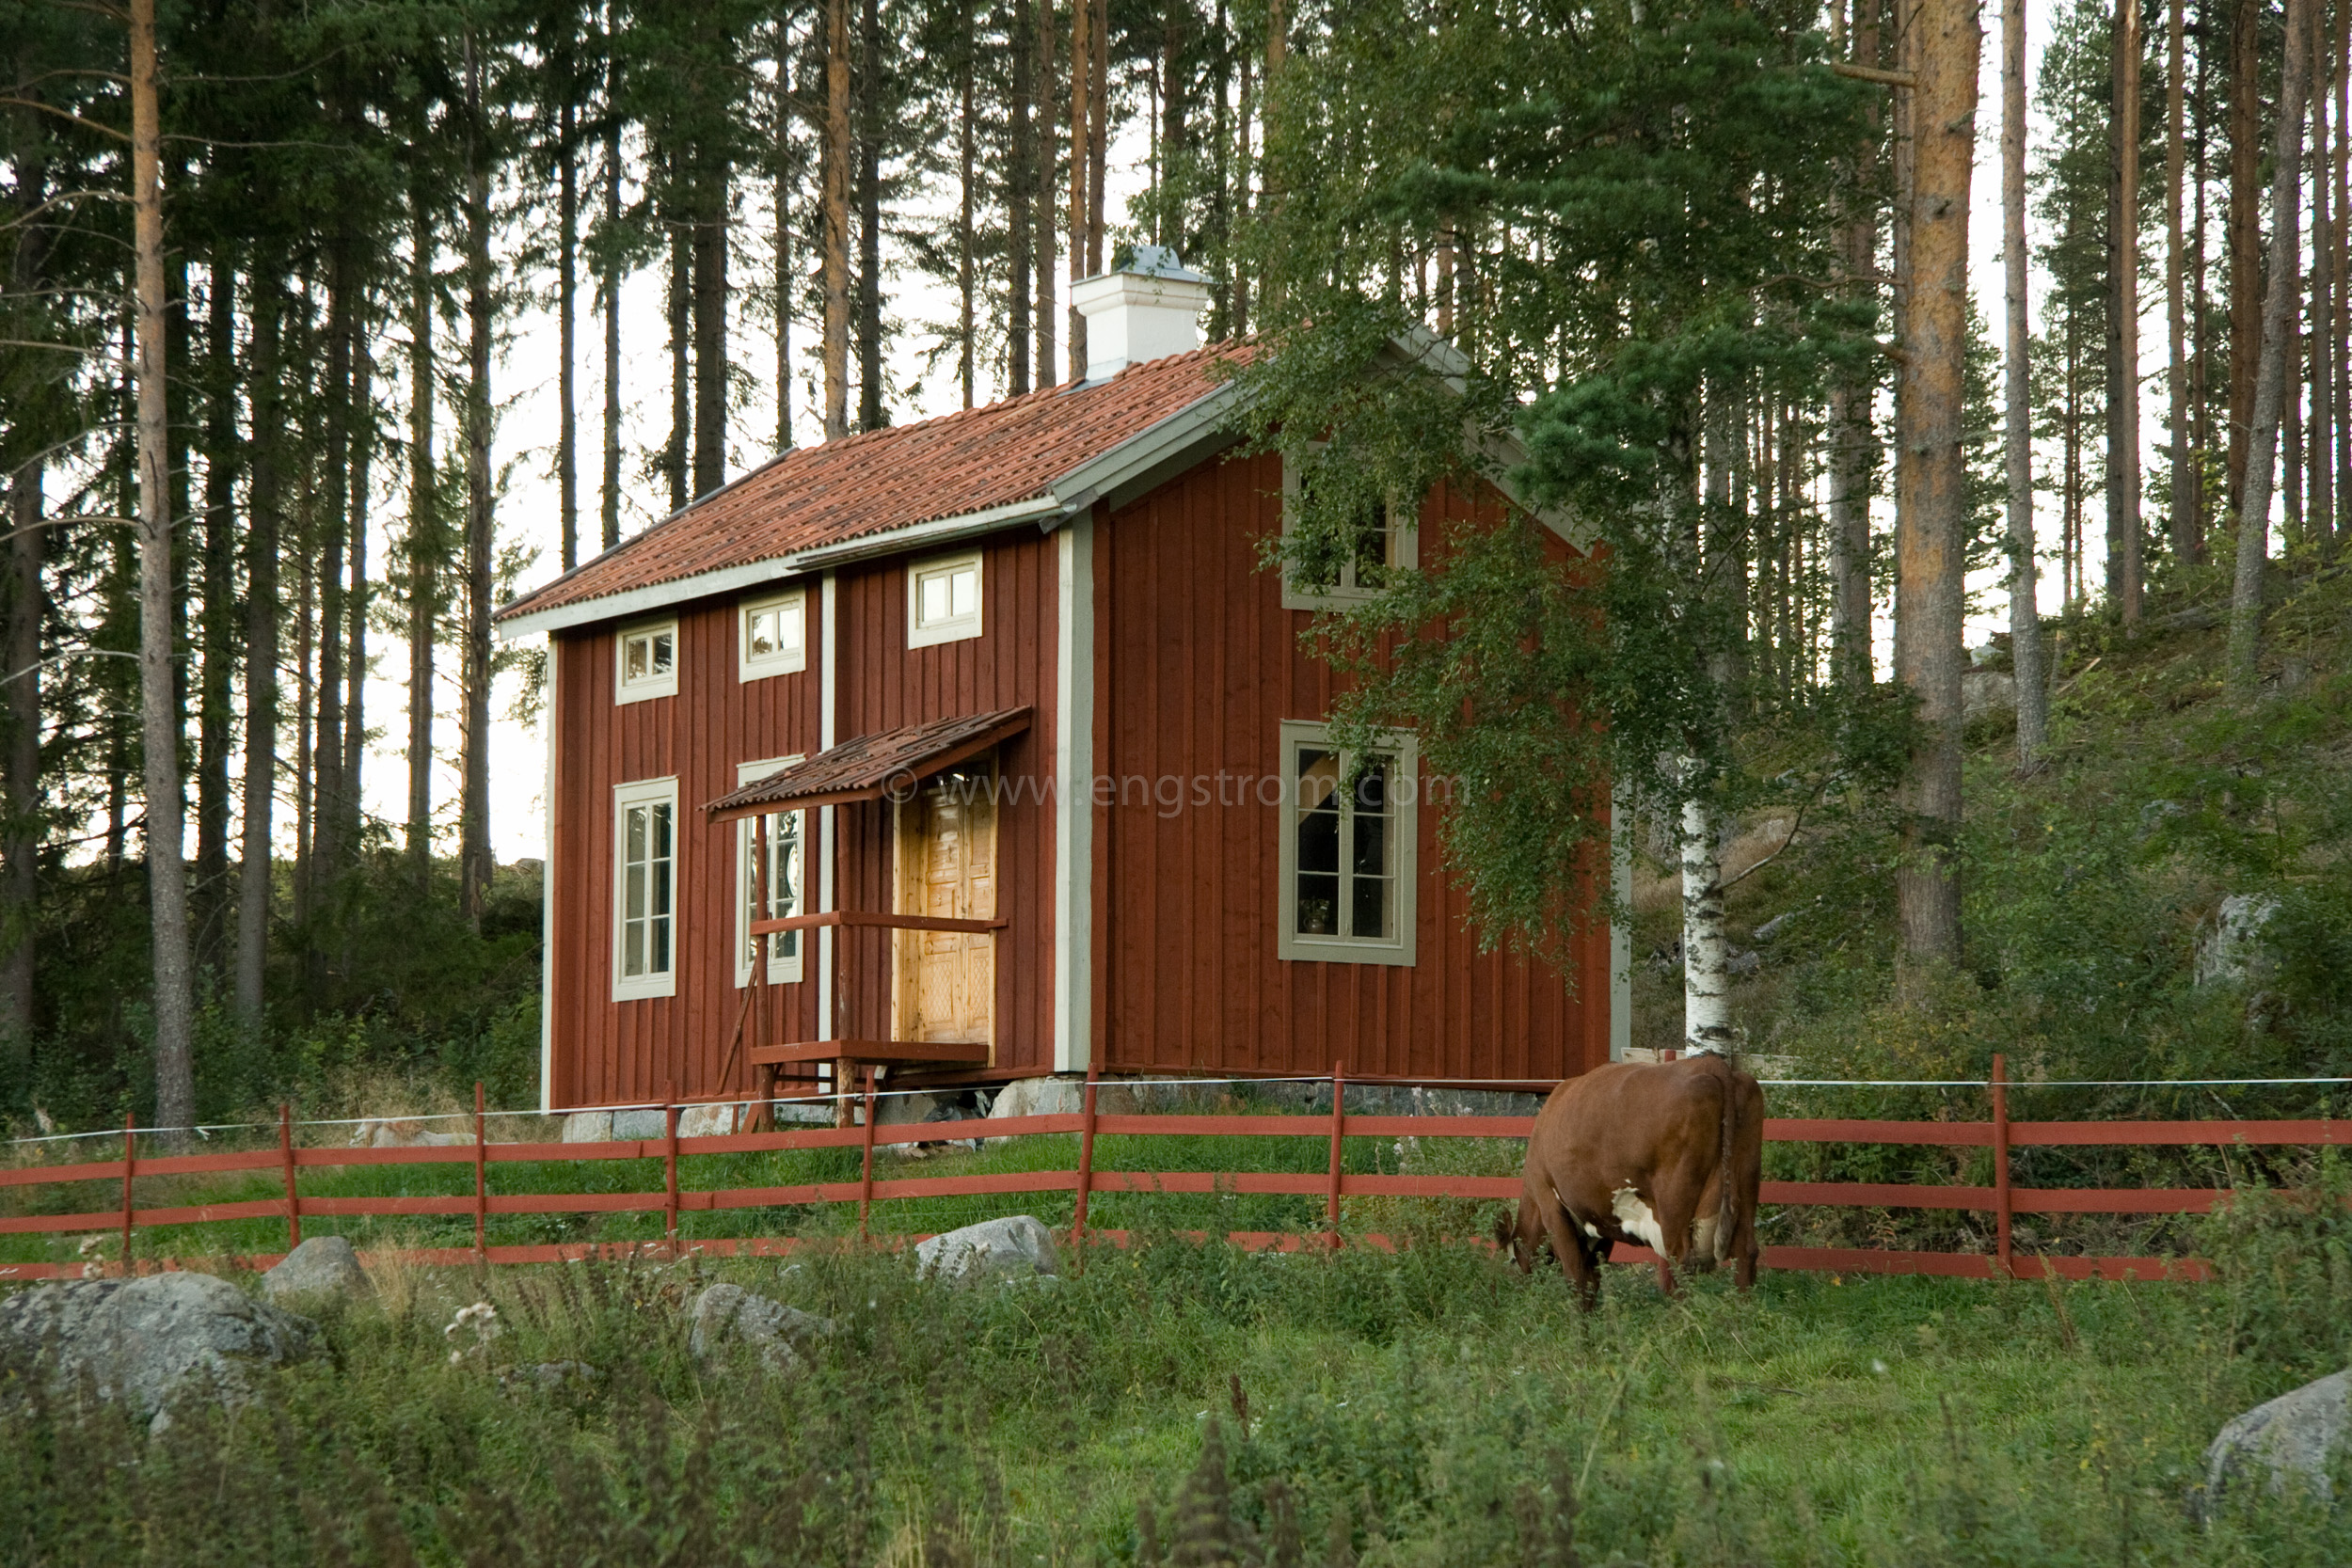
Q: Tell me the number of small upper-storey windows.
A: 3